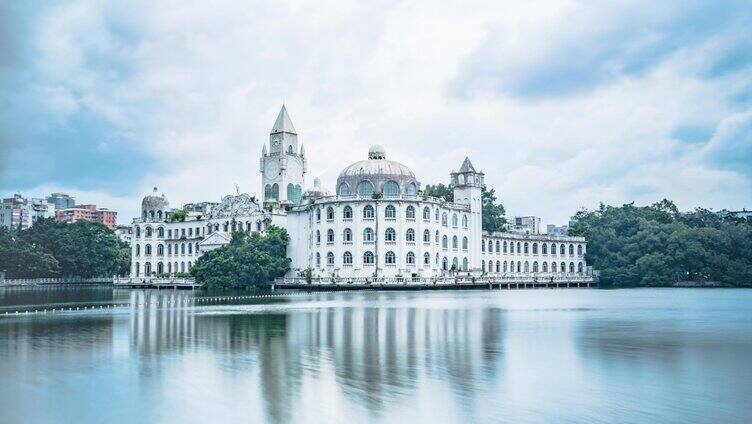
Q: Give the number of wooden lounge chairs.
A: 0